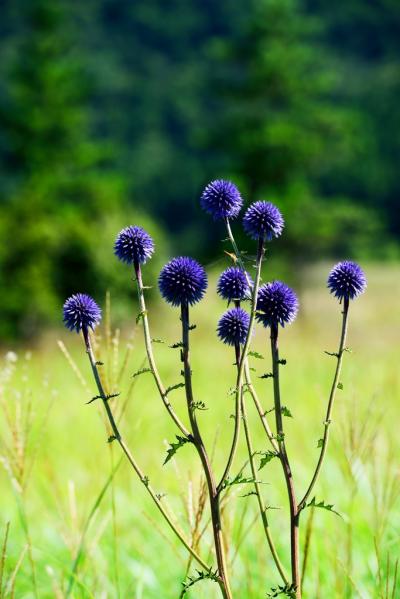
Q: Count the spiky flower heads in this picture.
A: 9